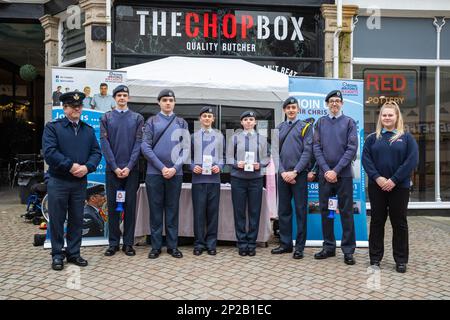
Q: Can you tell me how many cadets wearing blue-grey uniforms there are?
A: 6